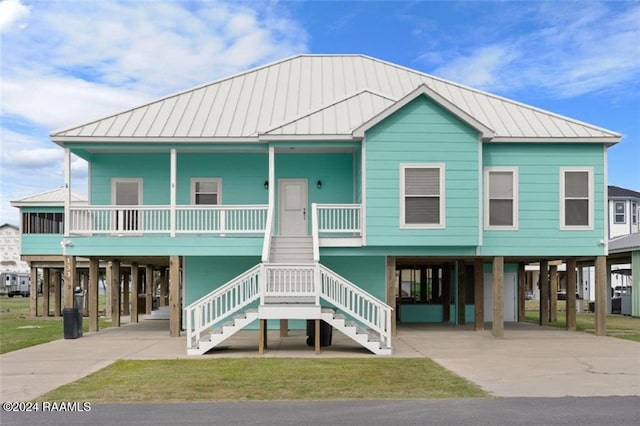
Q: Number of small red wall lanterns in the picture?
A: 0